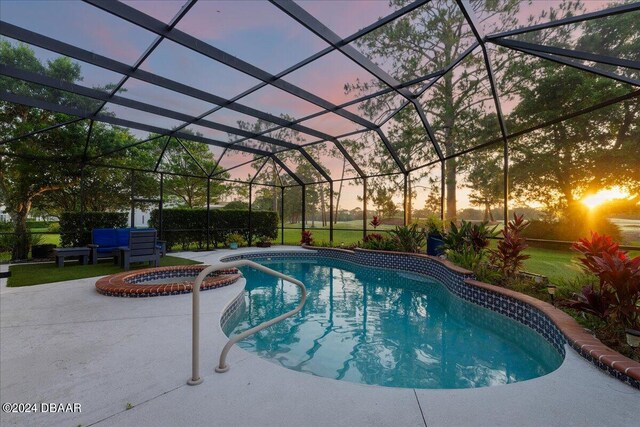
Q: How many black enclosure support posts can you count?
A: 12